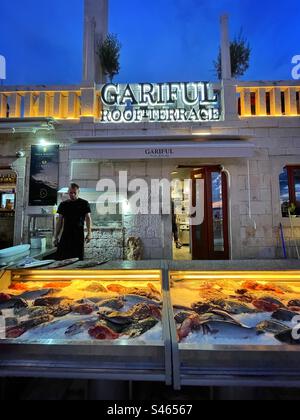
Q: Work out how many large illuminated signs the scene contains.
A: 1